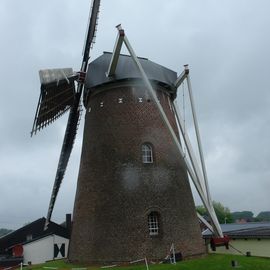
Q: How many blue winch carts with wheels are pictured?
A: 0